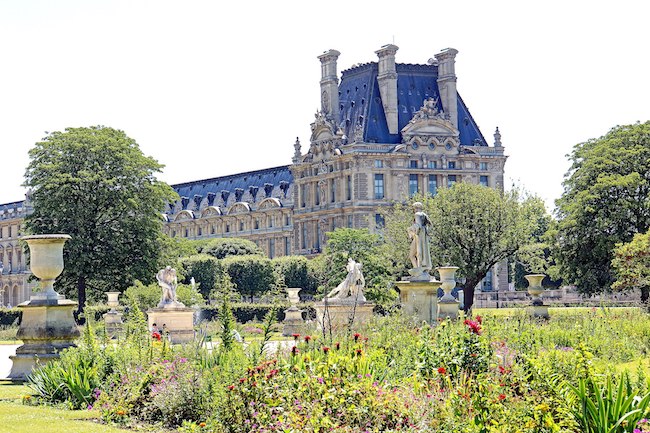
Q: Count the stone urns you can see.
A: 5